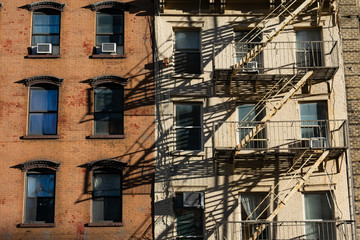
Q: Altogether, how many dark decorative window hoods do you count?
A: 6